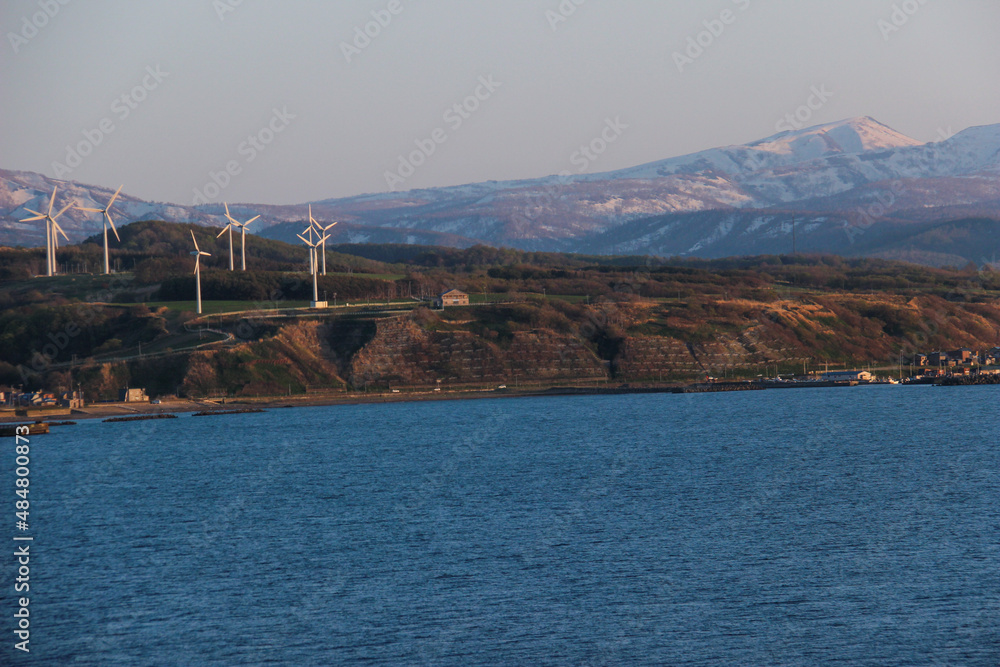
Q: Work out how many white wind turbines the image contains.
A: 9